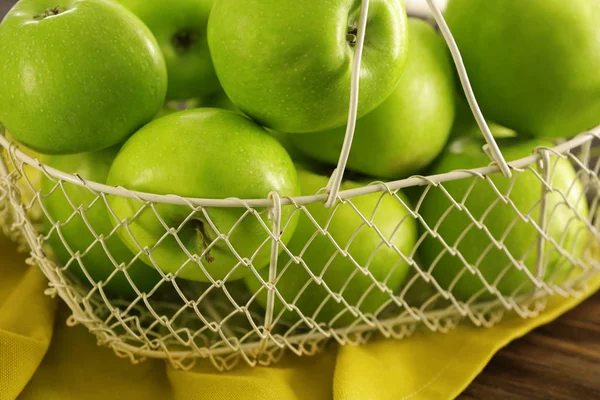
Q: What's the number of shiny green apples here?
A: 9